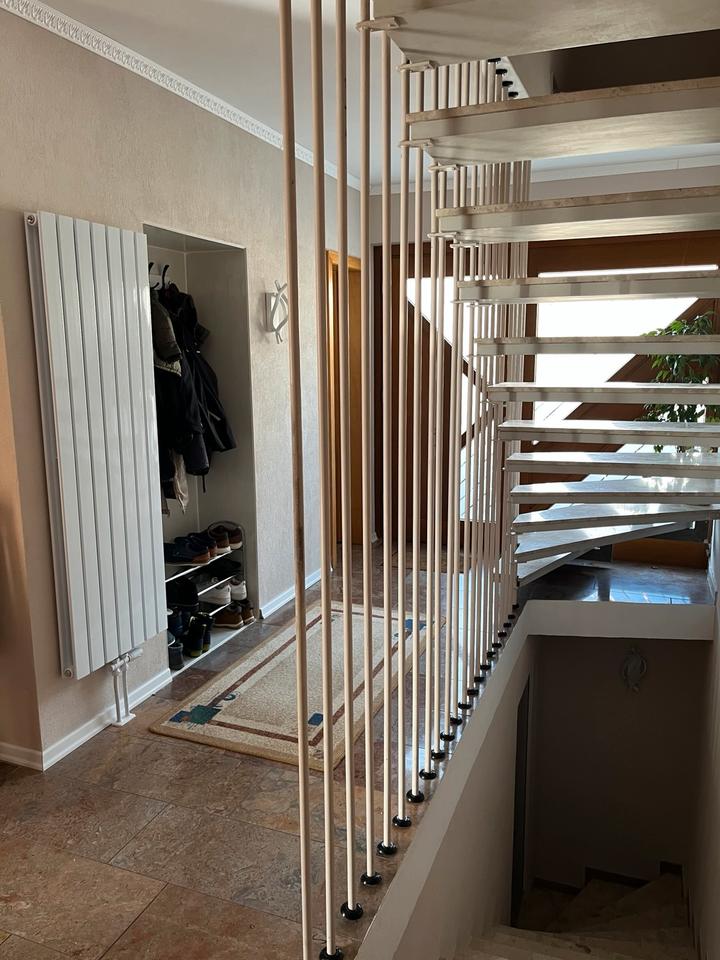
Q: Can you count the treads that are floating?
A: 12